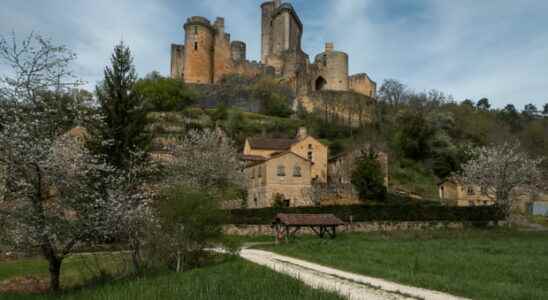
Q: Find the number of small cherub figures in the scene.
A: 0